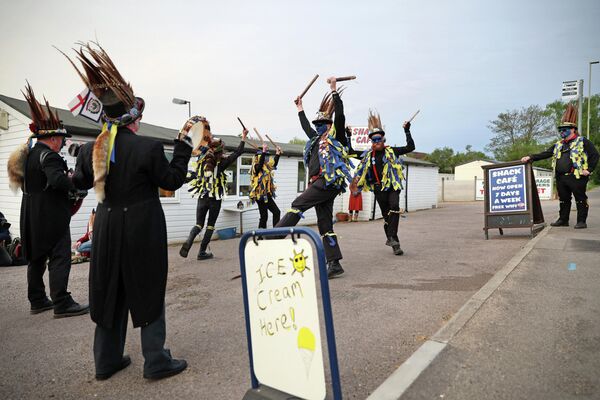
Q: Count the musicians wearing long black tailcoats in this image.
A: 2